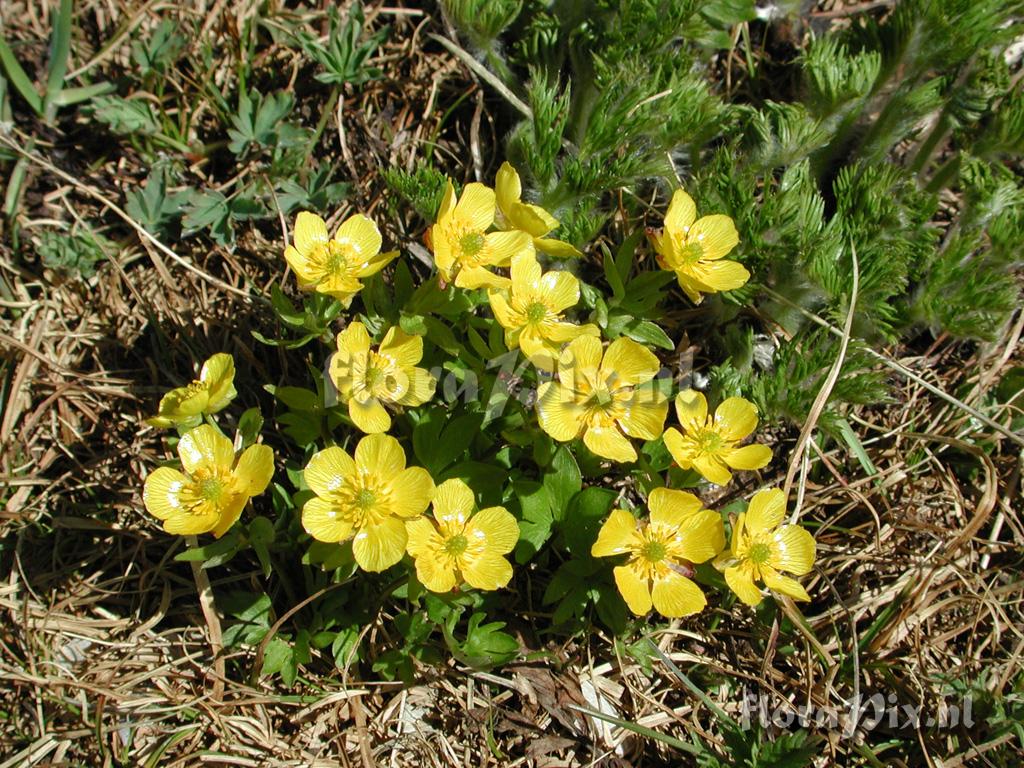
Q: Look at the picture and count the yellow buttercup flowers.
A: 14